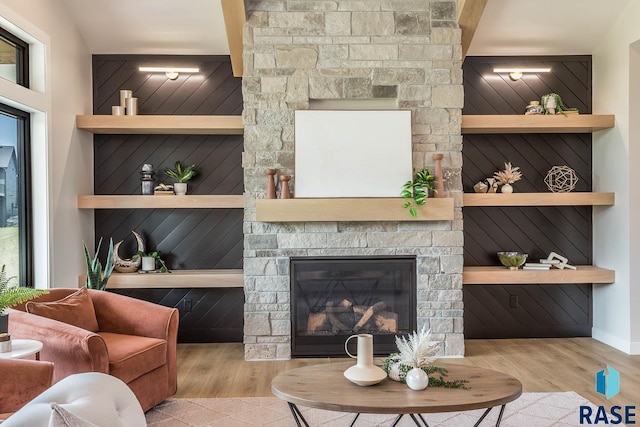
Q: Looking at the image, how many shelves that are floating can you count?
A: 6